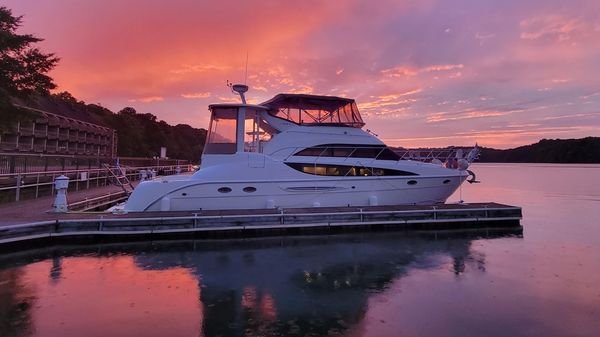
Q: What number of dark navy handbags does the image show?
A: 0